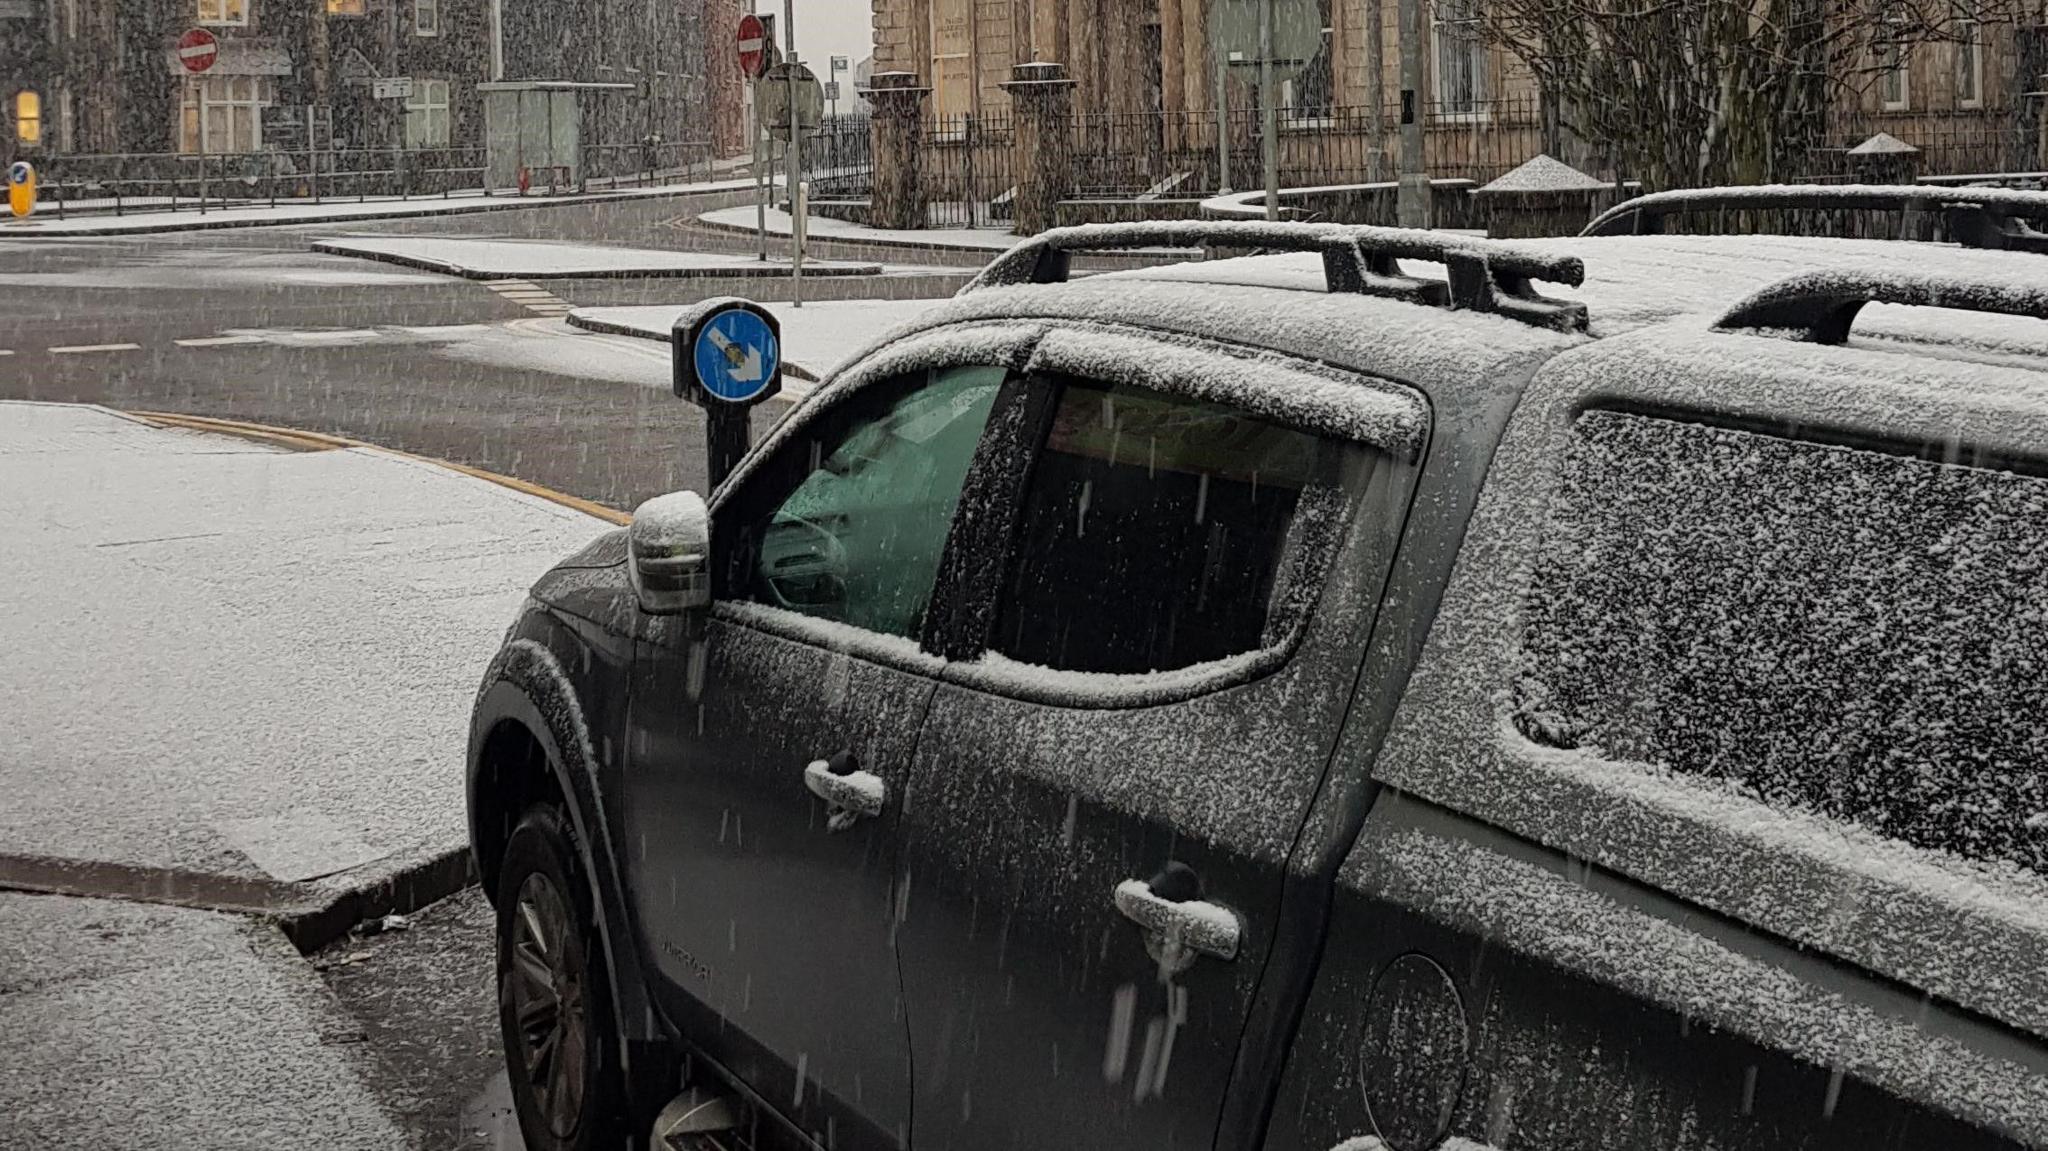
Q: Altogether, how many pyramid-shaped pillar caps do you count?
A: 2